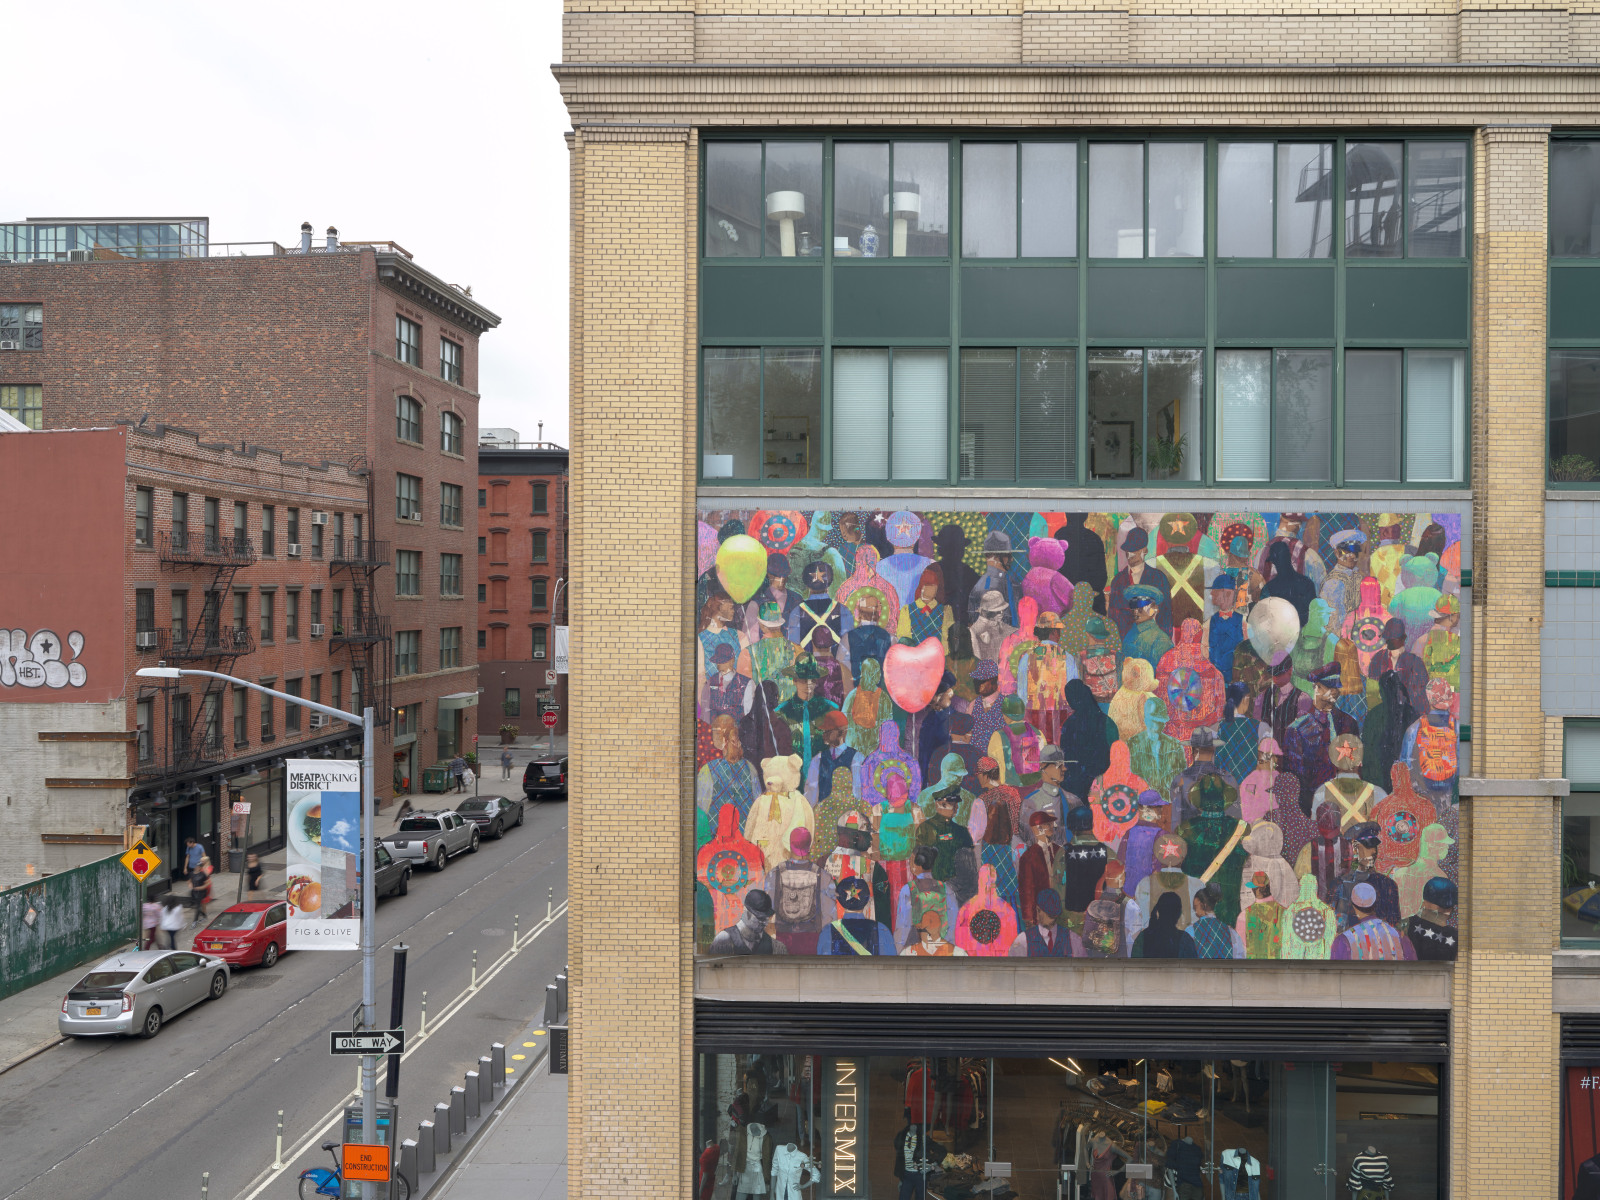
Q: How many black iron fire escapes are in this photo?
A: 2